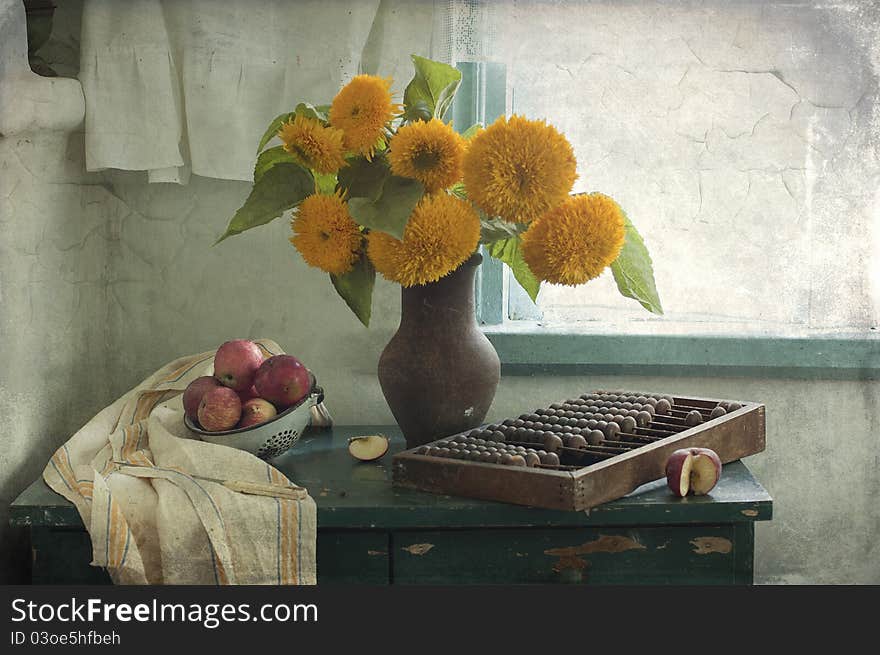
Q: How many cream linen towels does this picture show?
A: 1